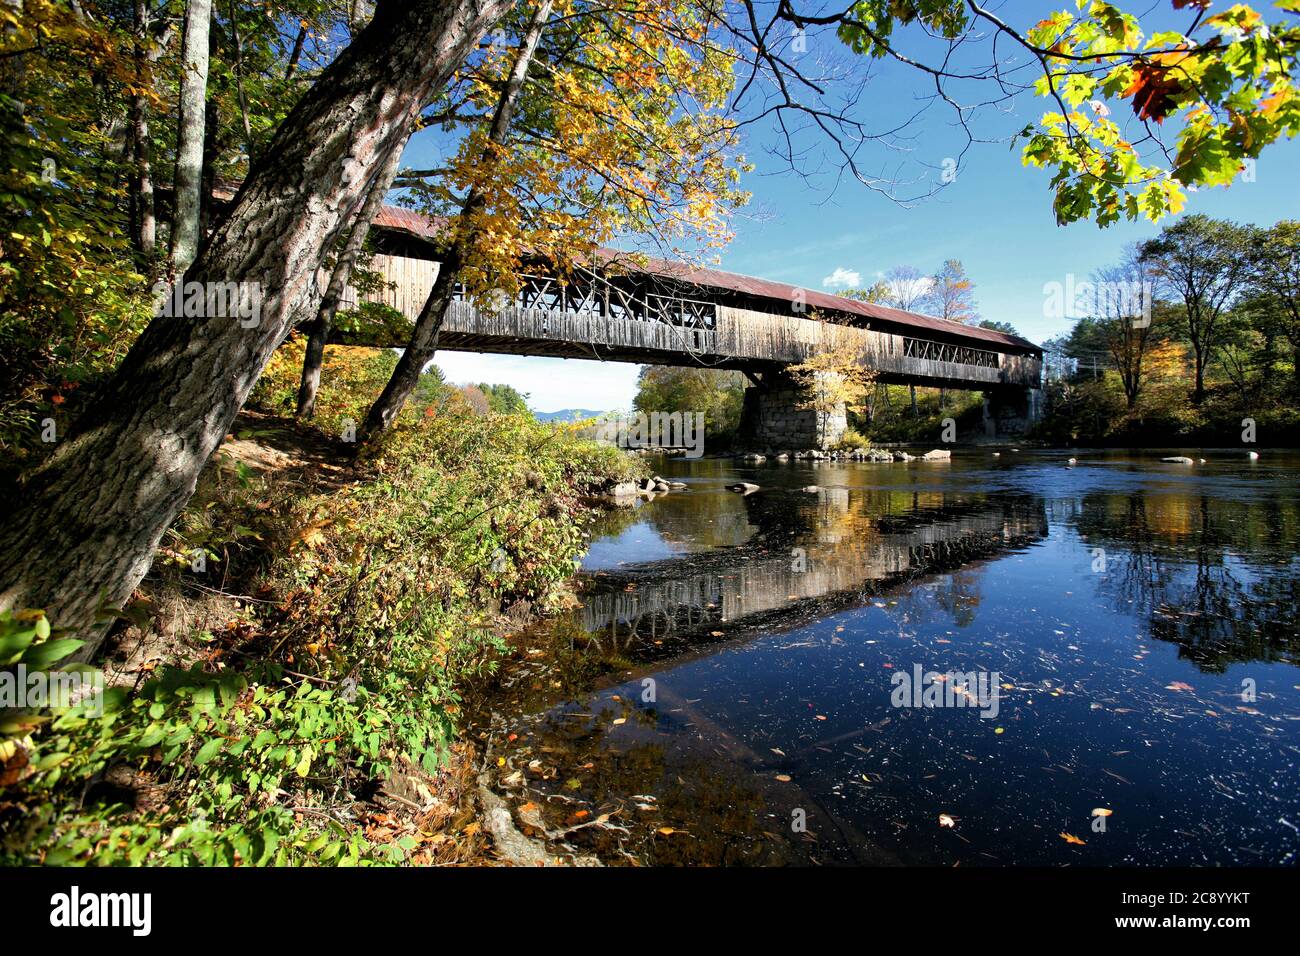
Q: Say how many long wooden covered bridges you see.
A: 1